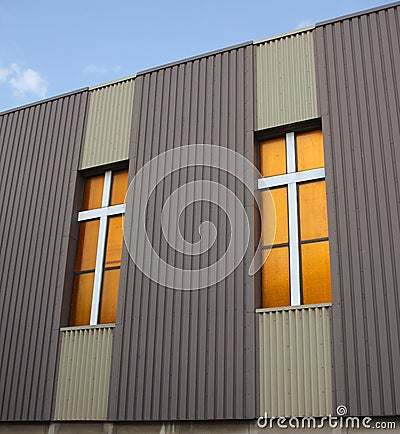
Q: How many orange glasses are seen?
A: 12